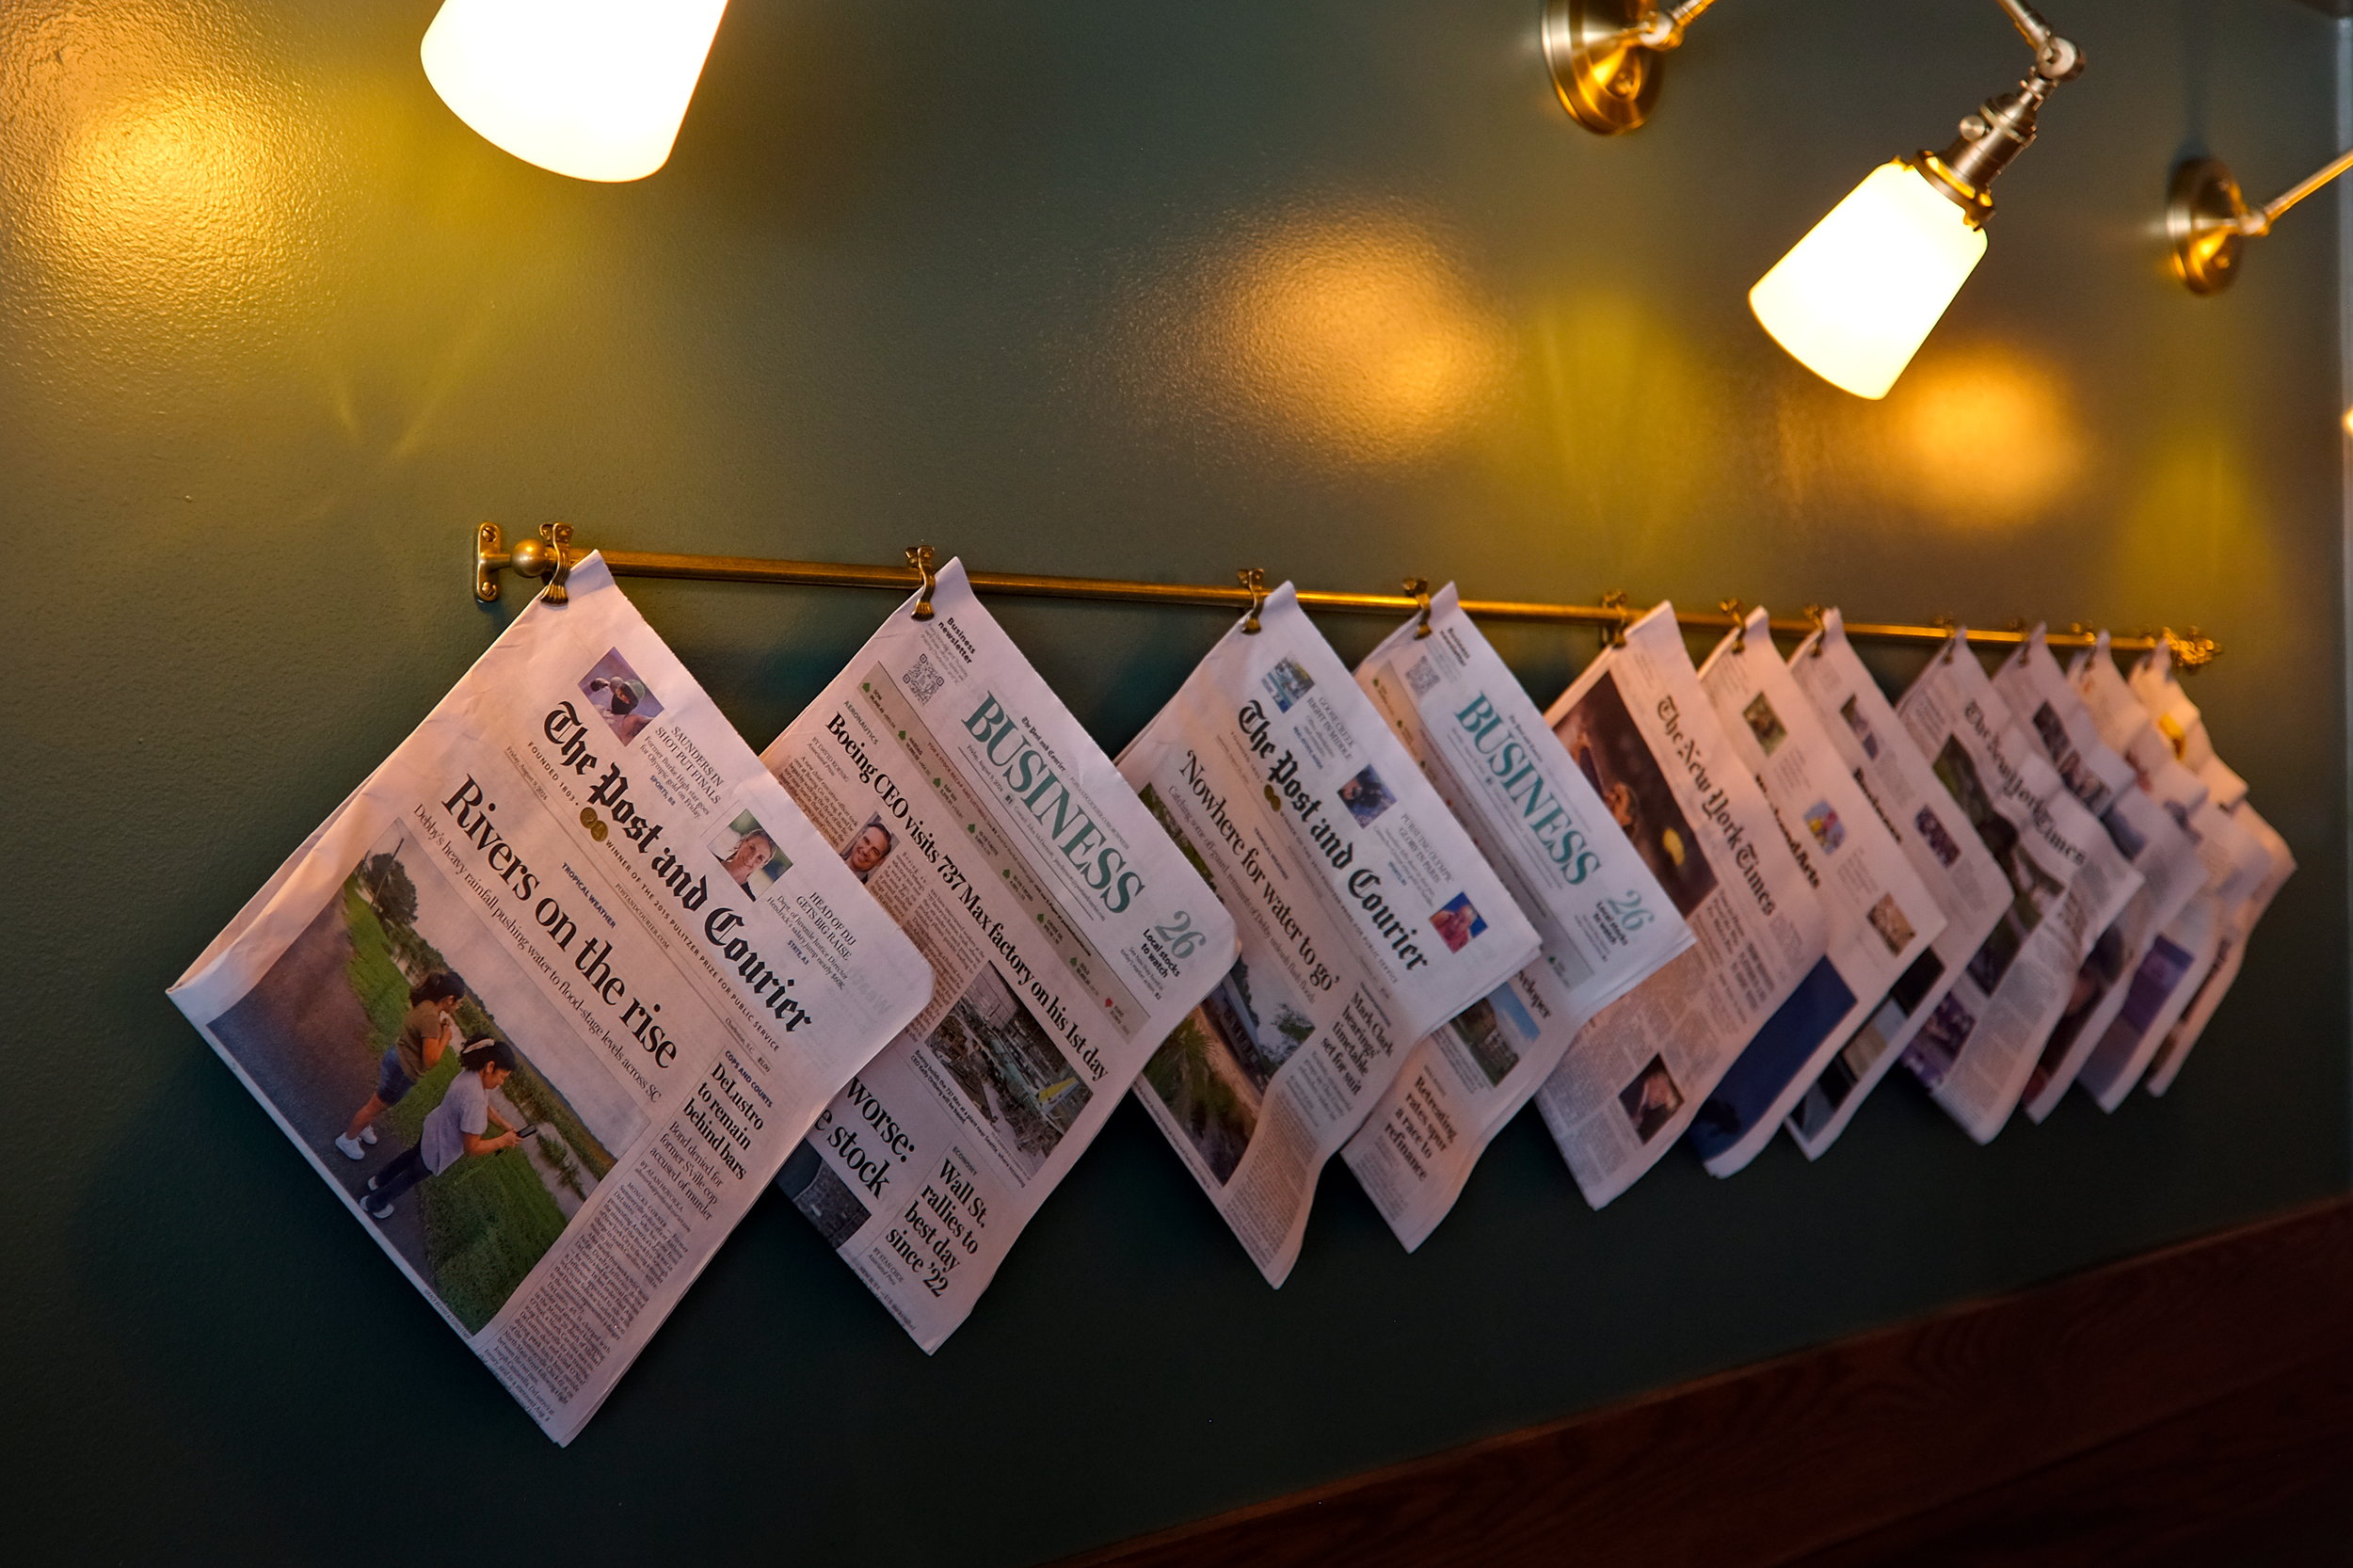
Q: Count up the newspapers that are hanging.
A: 11